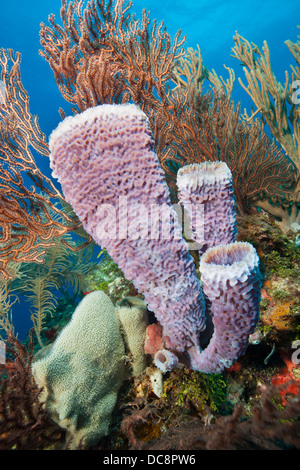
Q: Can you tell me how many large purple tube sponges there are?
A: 3